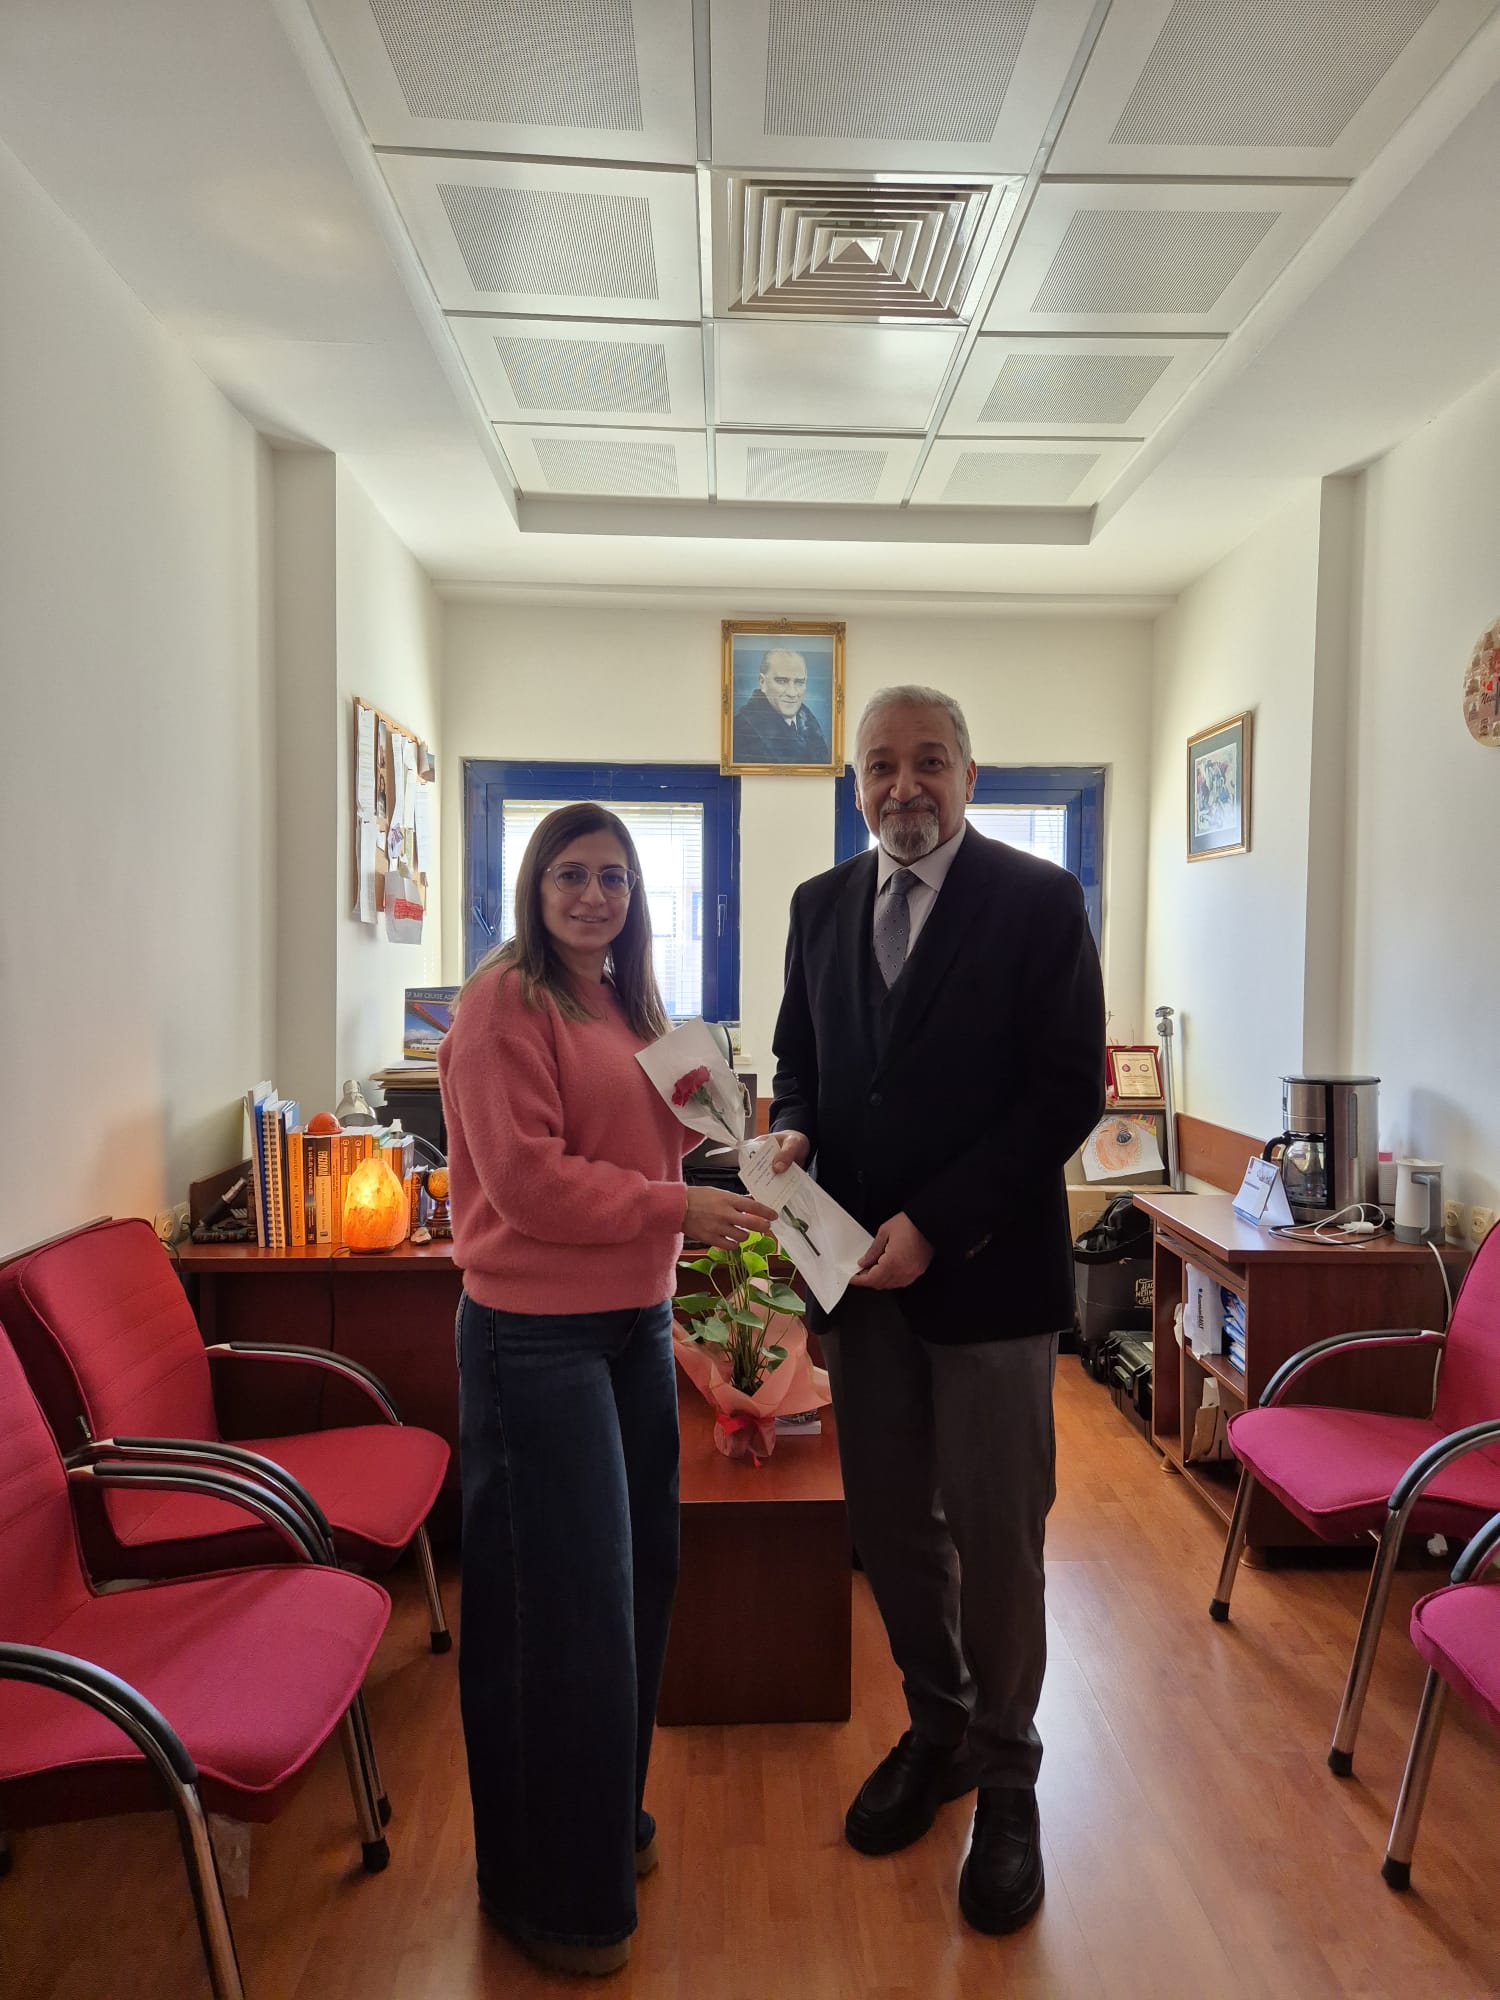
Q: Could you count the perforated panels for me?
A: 10